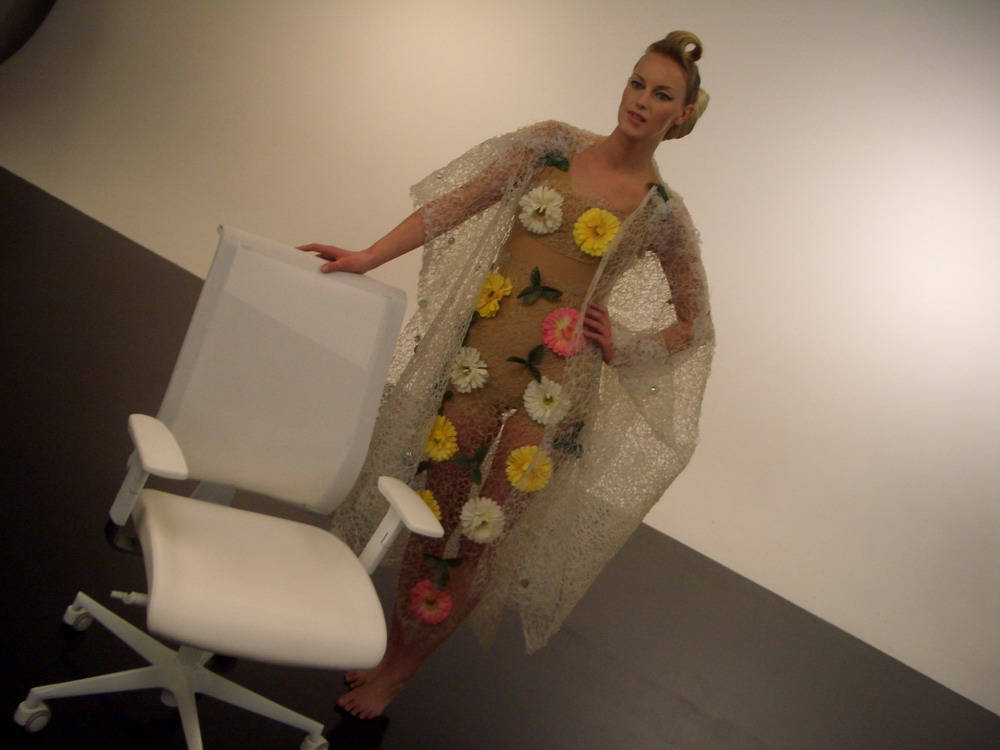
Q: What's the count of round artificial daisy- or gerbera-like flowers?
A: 11